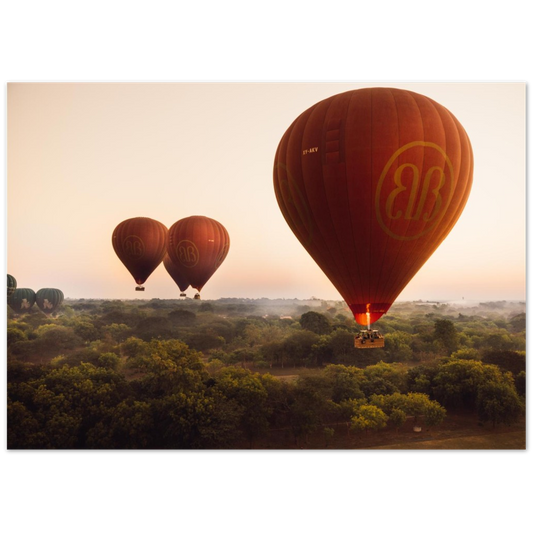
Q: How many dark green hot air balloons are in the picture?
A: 3